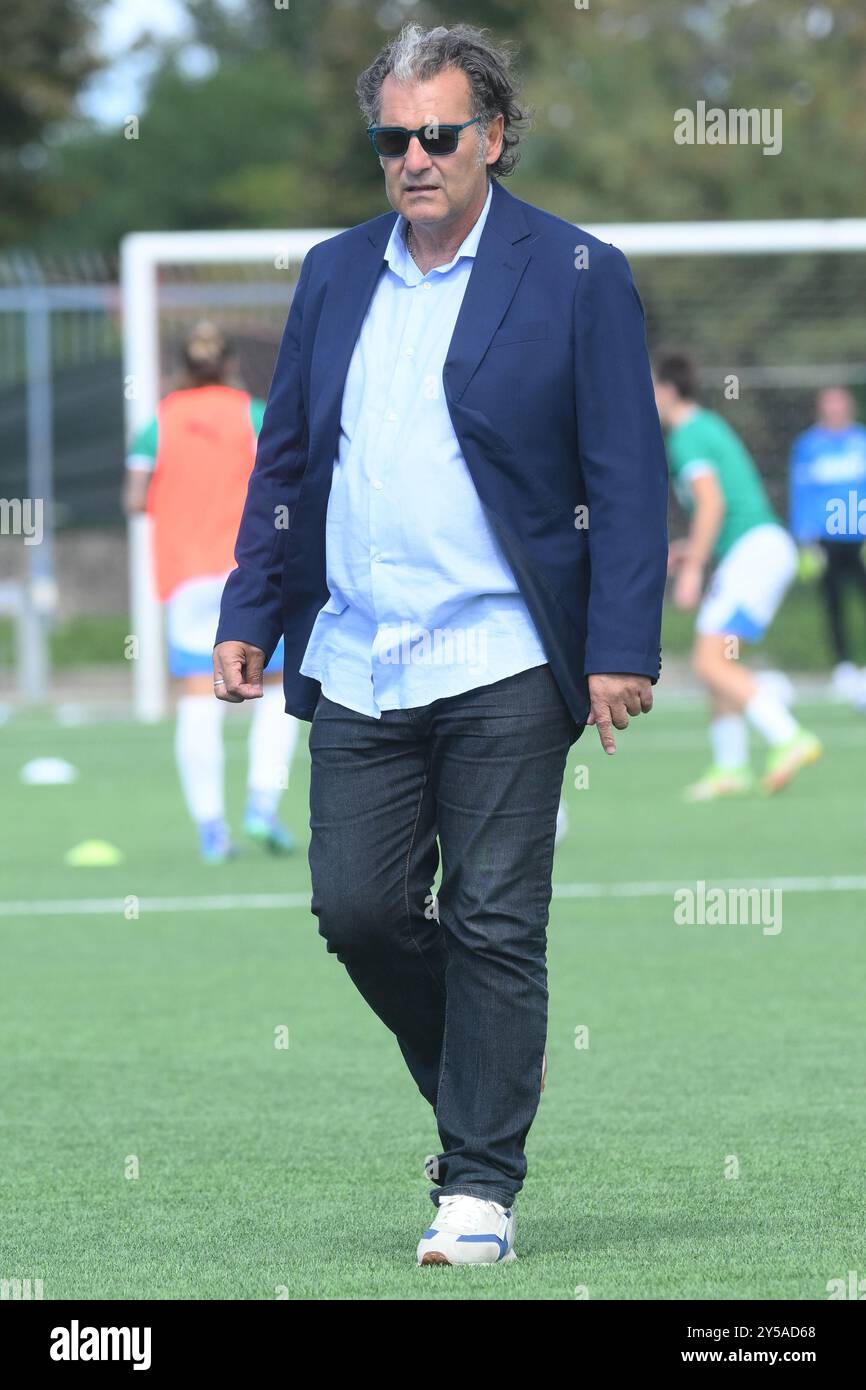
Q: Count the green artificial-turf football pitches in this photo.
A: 1